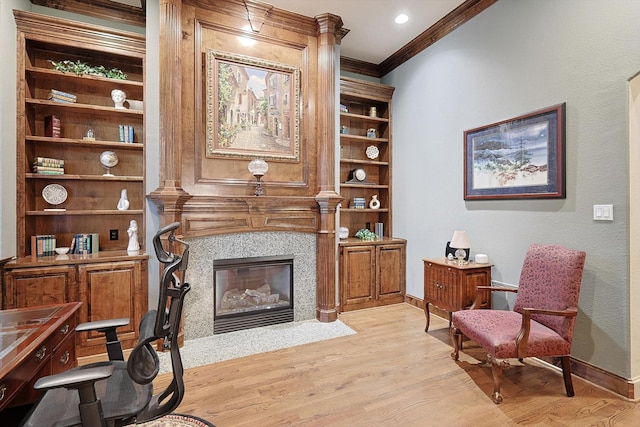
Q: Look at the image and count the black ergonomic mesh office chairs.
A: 1